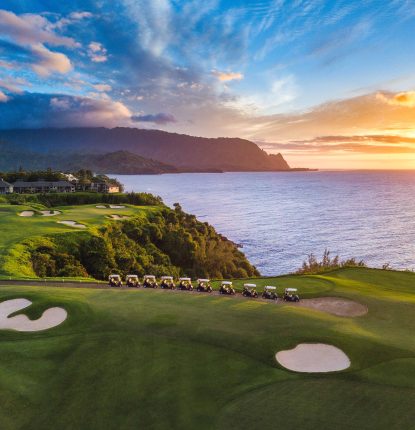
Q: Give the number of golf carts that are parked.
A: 10